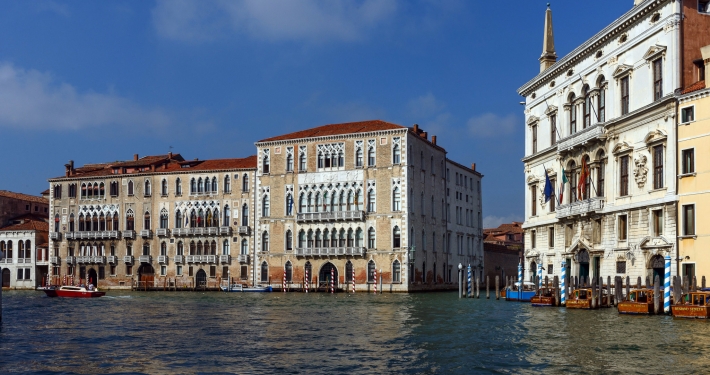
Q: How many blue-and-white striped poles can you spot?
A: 5